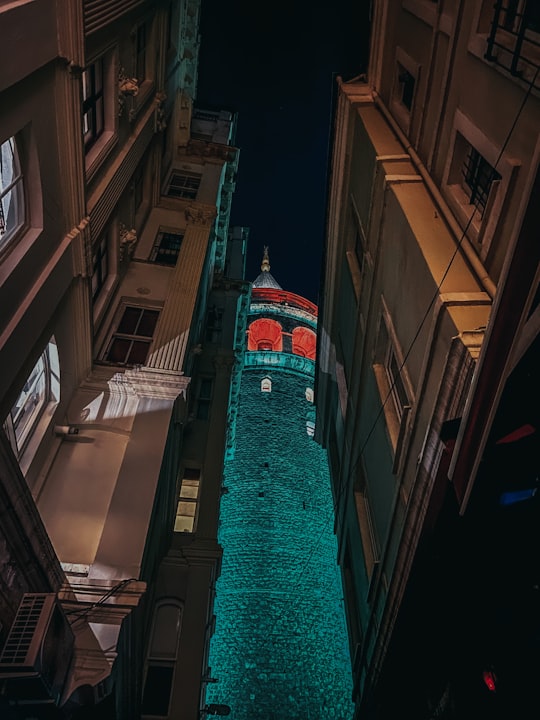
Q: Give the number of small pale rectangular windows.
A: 3